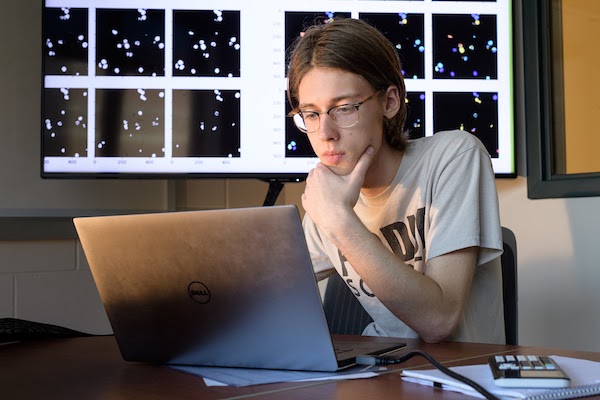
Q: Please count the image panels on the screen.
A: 12